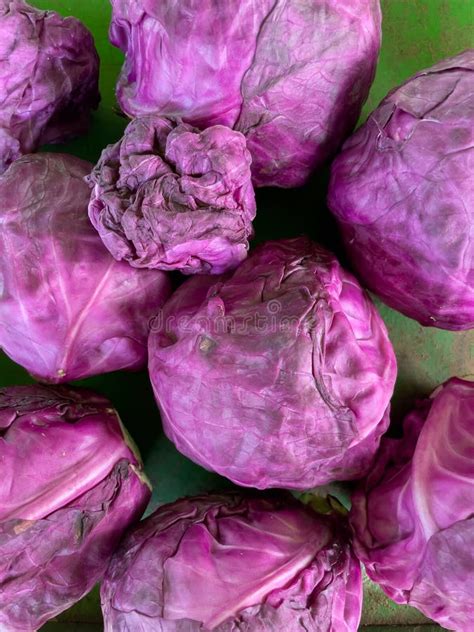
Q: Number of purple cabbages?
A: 9